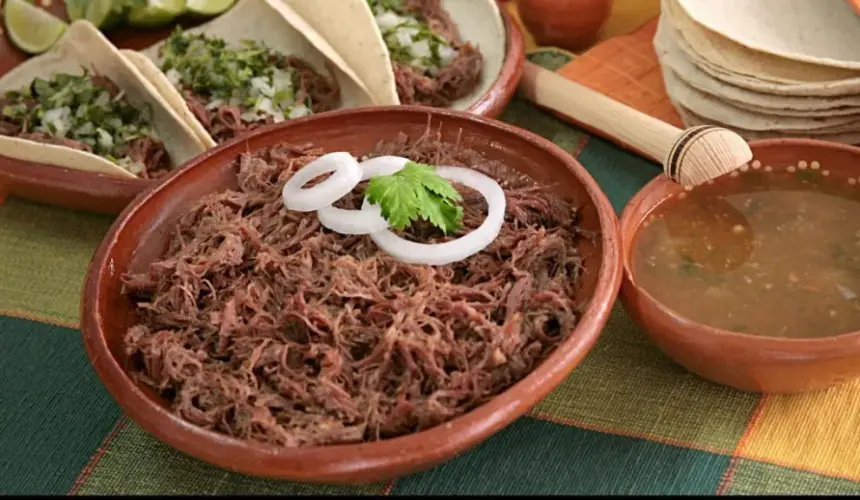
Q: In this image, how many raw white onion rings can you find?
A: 3